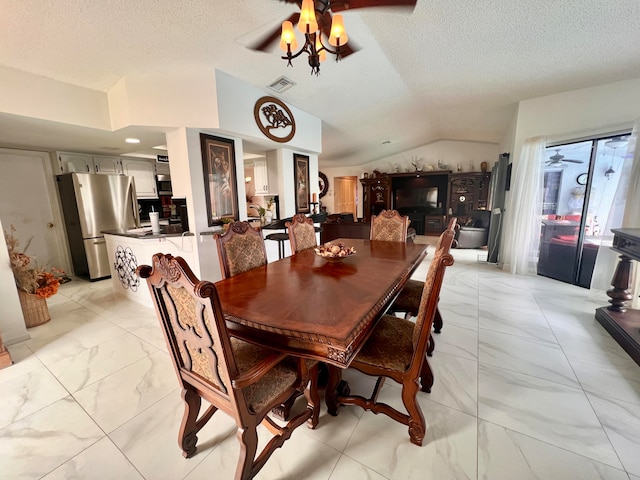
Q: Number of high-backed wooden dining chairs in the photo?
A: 6